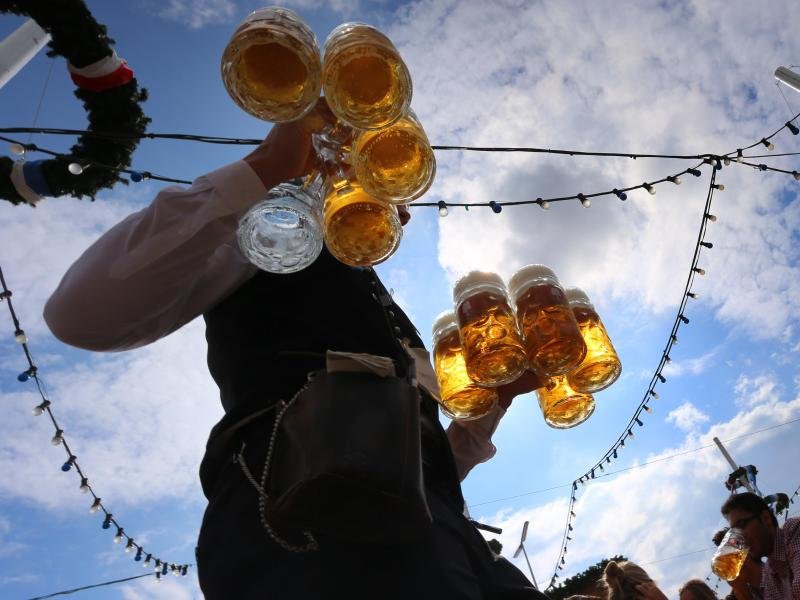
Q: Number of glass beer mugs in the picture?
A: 11